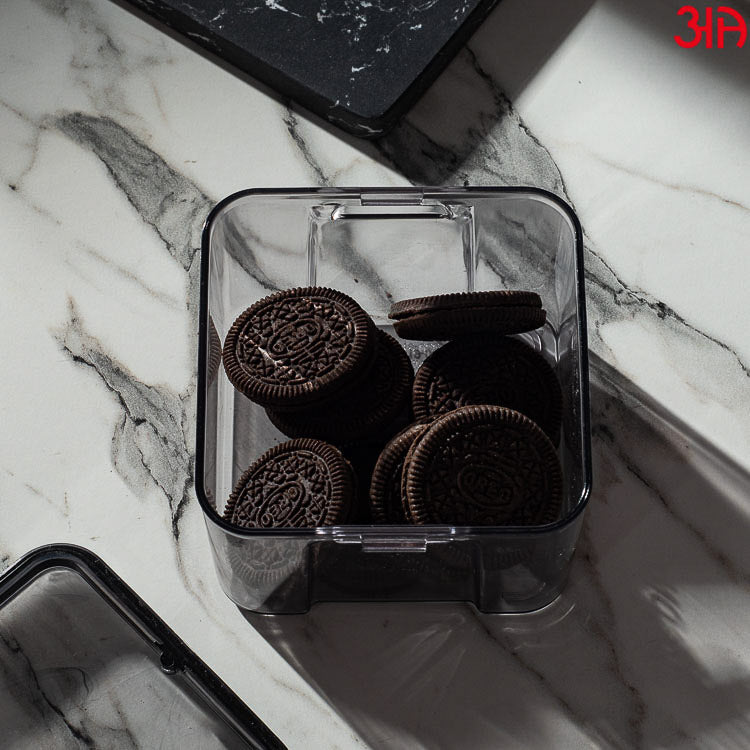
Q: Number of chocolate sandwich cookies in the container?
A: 7